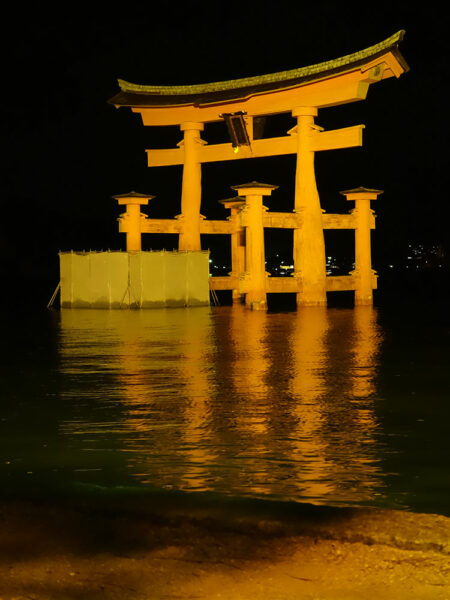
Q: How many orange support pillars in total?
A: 6